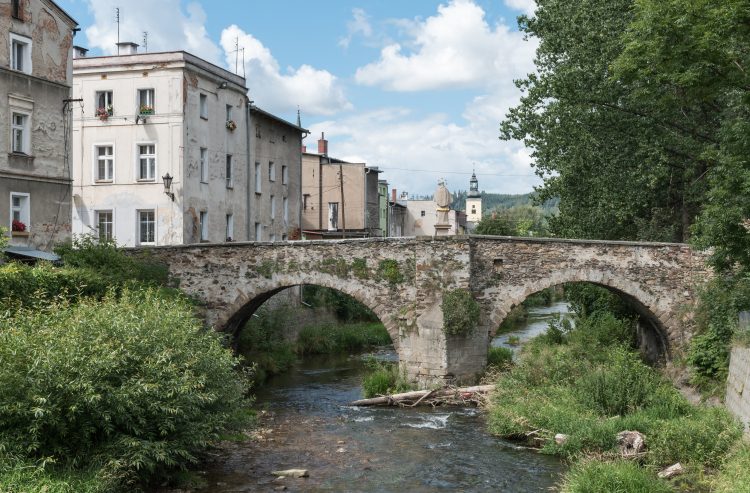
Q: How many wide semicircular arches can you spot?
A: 2